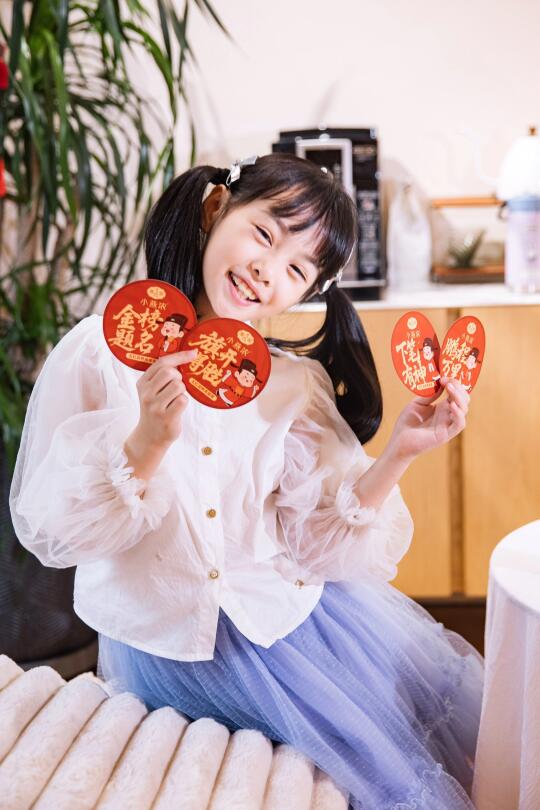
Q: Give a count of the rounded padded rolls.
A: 9